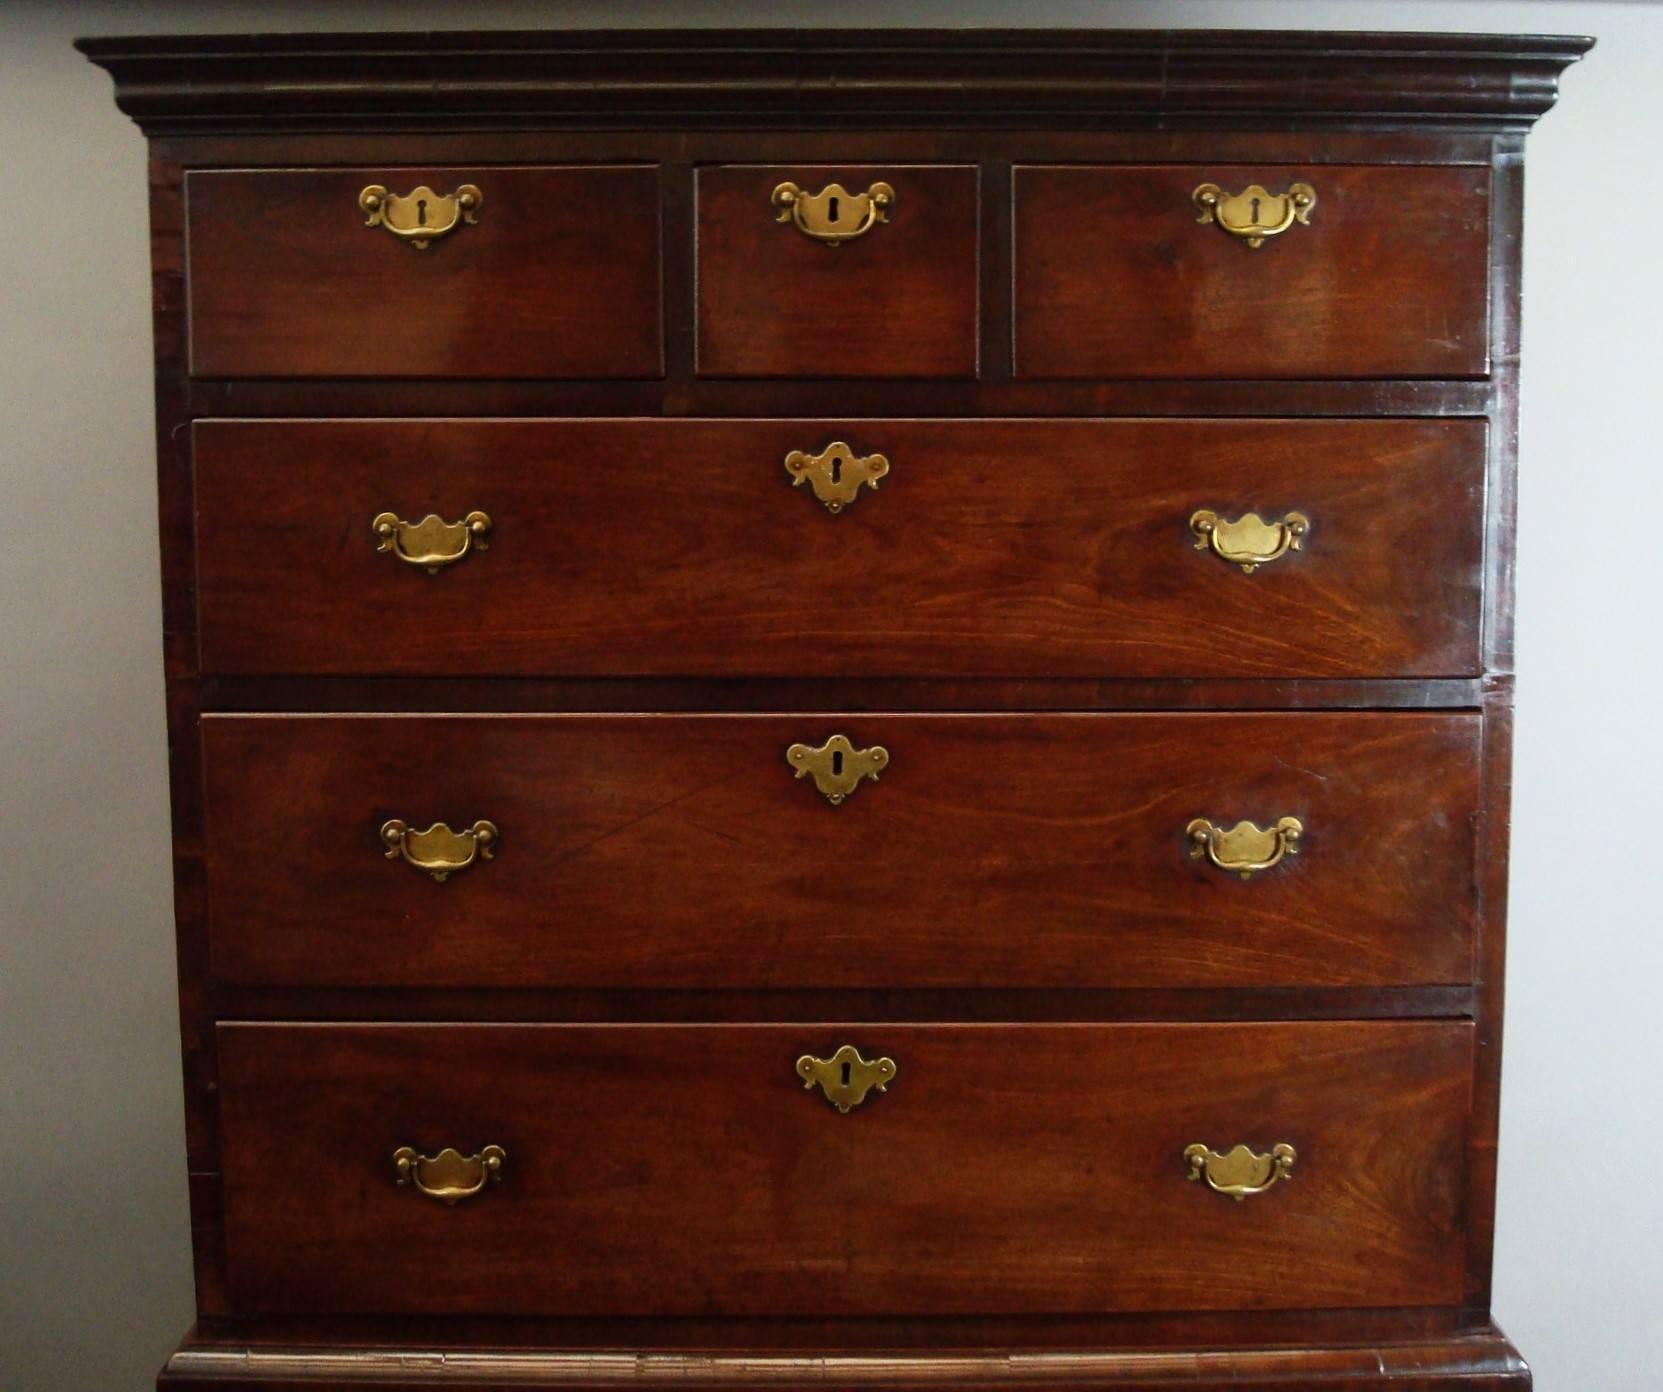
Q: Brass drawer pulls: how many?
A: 9